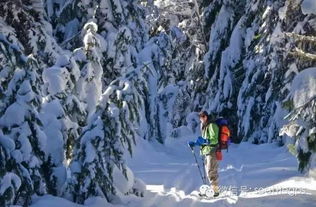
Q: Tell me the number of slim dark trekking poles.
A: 2